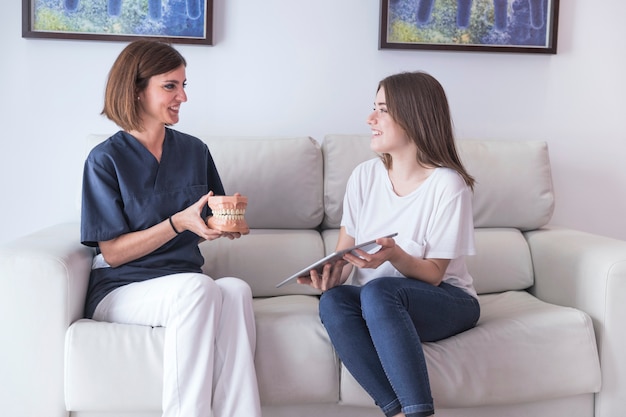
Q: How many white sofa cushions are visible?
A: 6